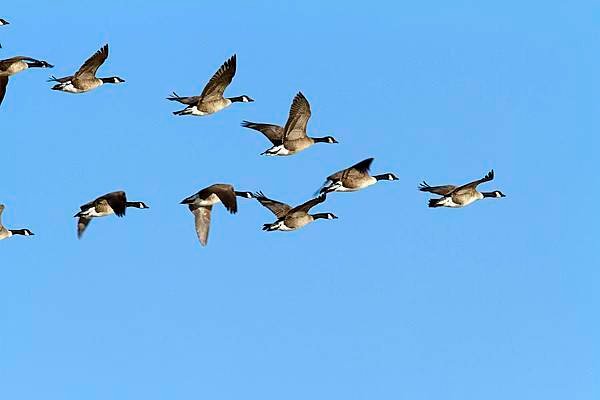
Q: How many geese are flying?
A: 11